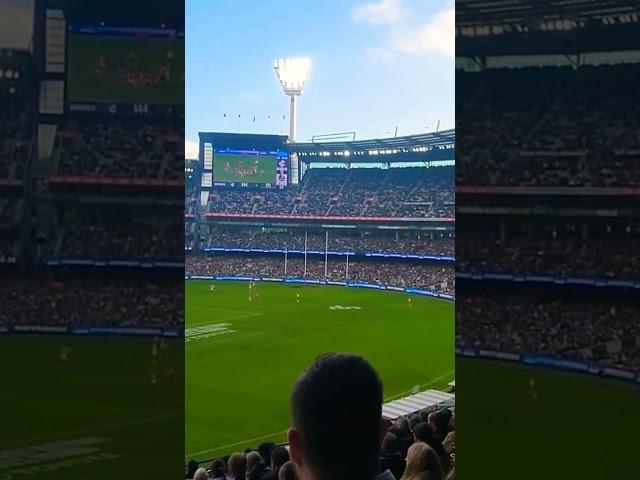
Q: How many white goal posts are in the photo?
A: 4